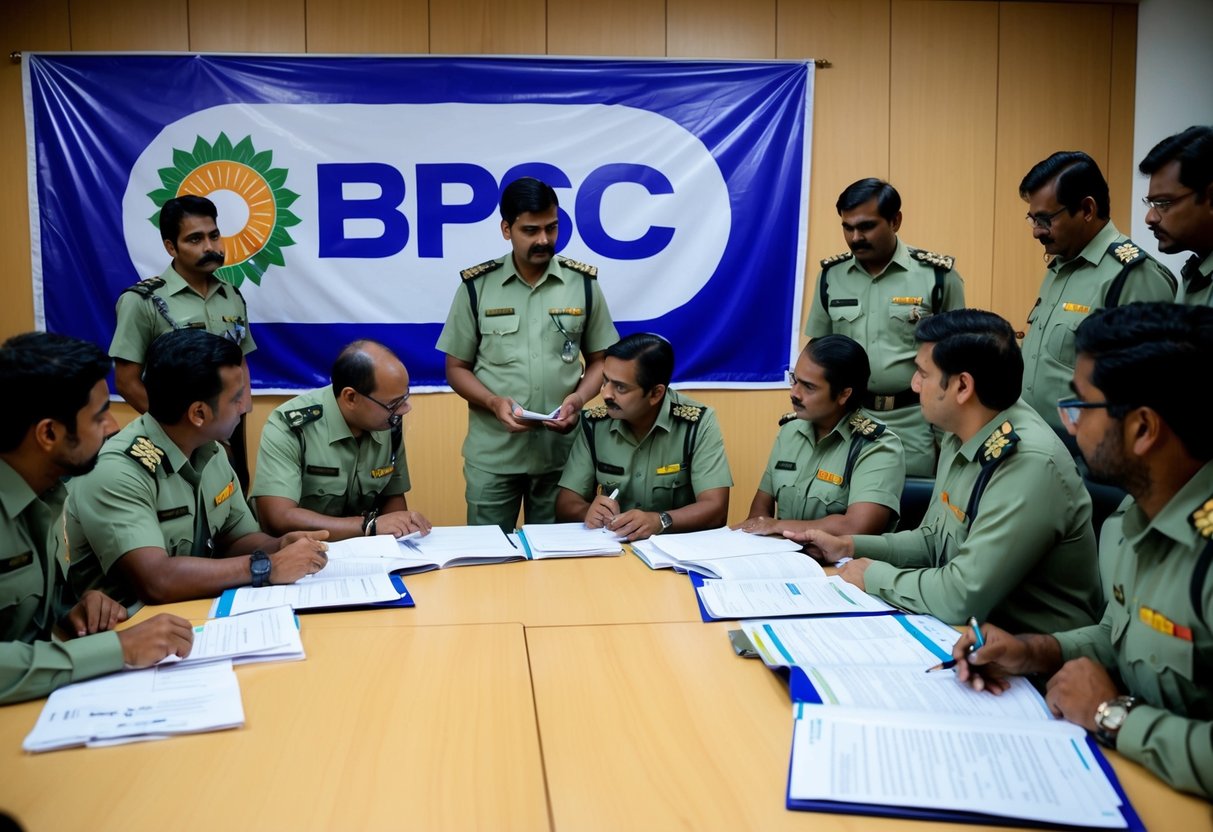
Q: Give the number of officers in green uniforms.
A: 12